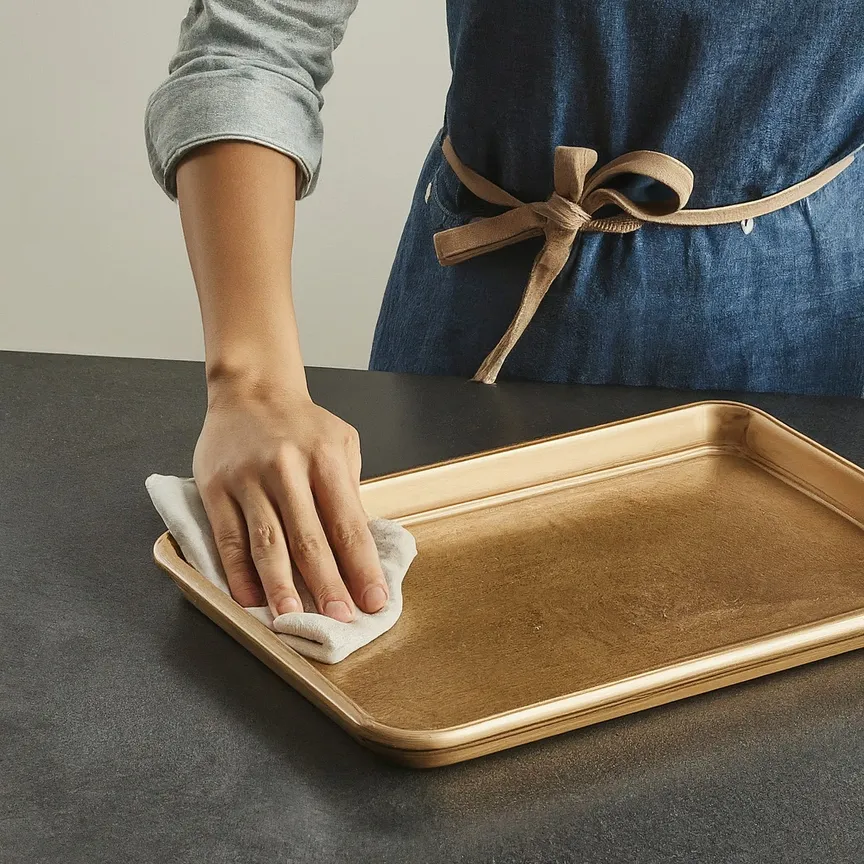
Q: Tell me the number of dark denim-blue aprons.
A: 1